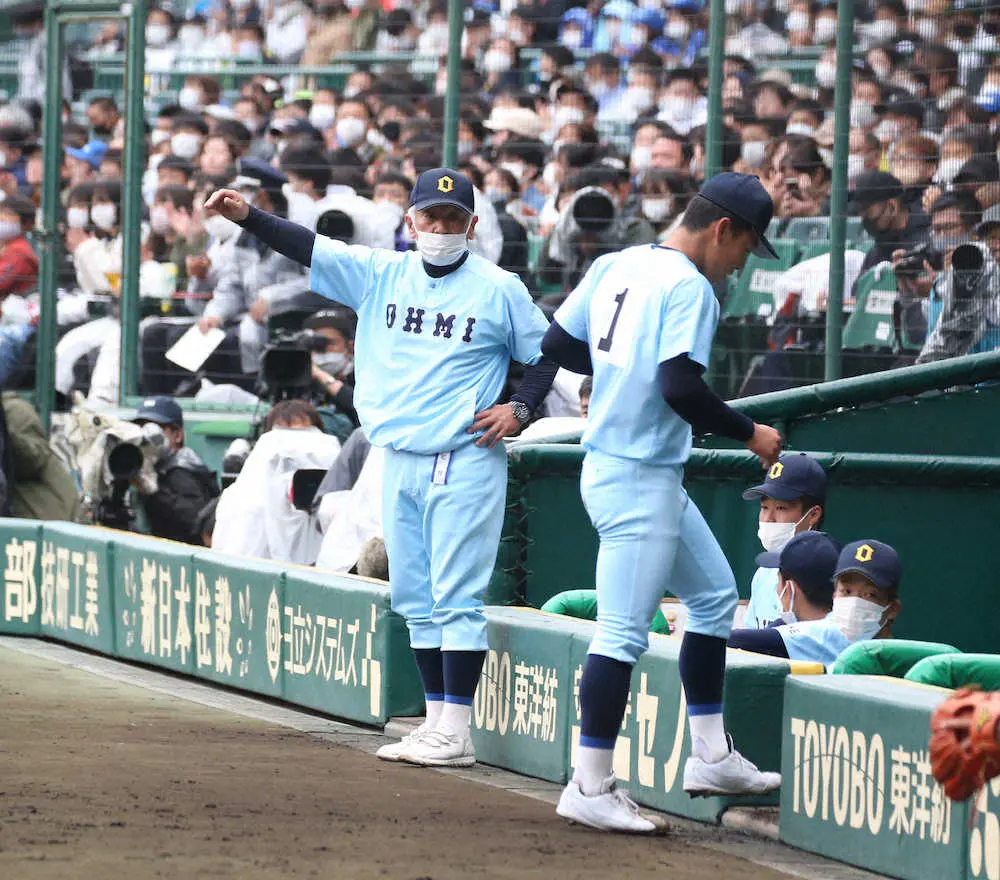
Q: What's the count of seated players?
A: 3